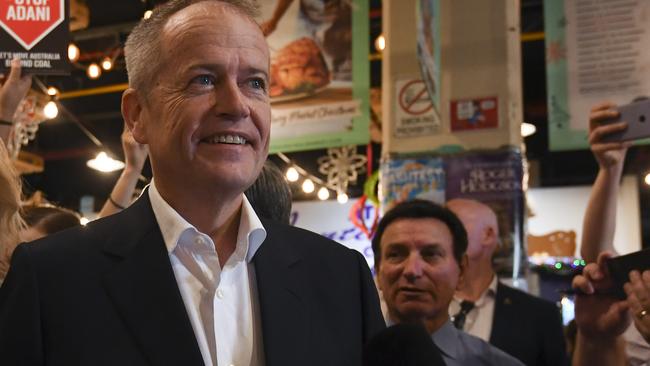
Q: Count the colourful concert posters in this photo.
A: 2